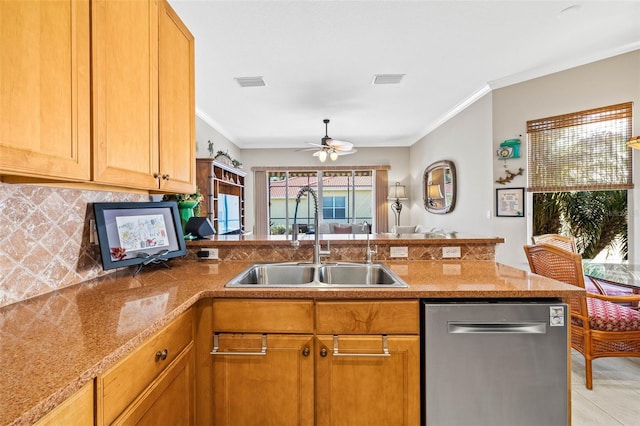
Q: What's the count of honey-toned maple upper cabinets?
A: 3